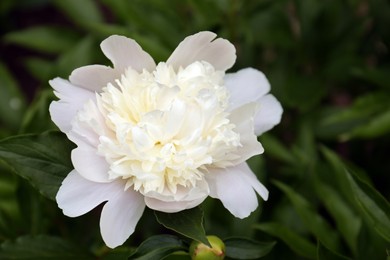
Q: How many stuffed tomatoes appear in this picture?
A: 0